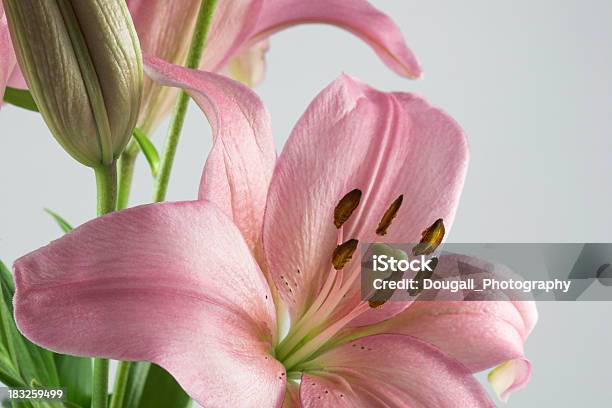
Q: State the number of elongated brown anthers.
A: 6